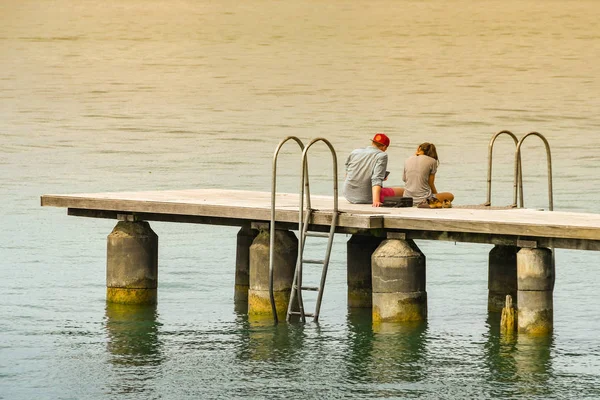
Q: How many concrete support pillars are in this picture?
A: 7